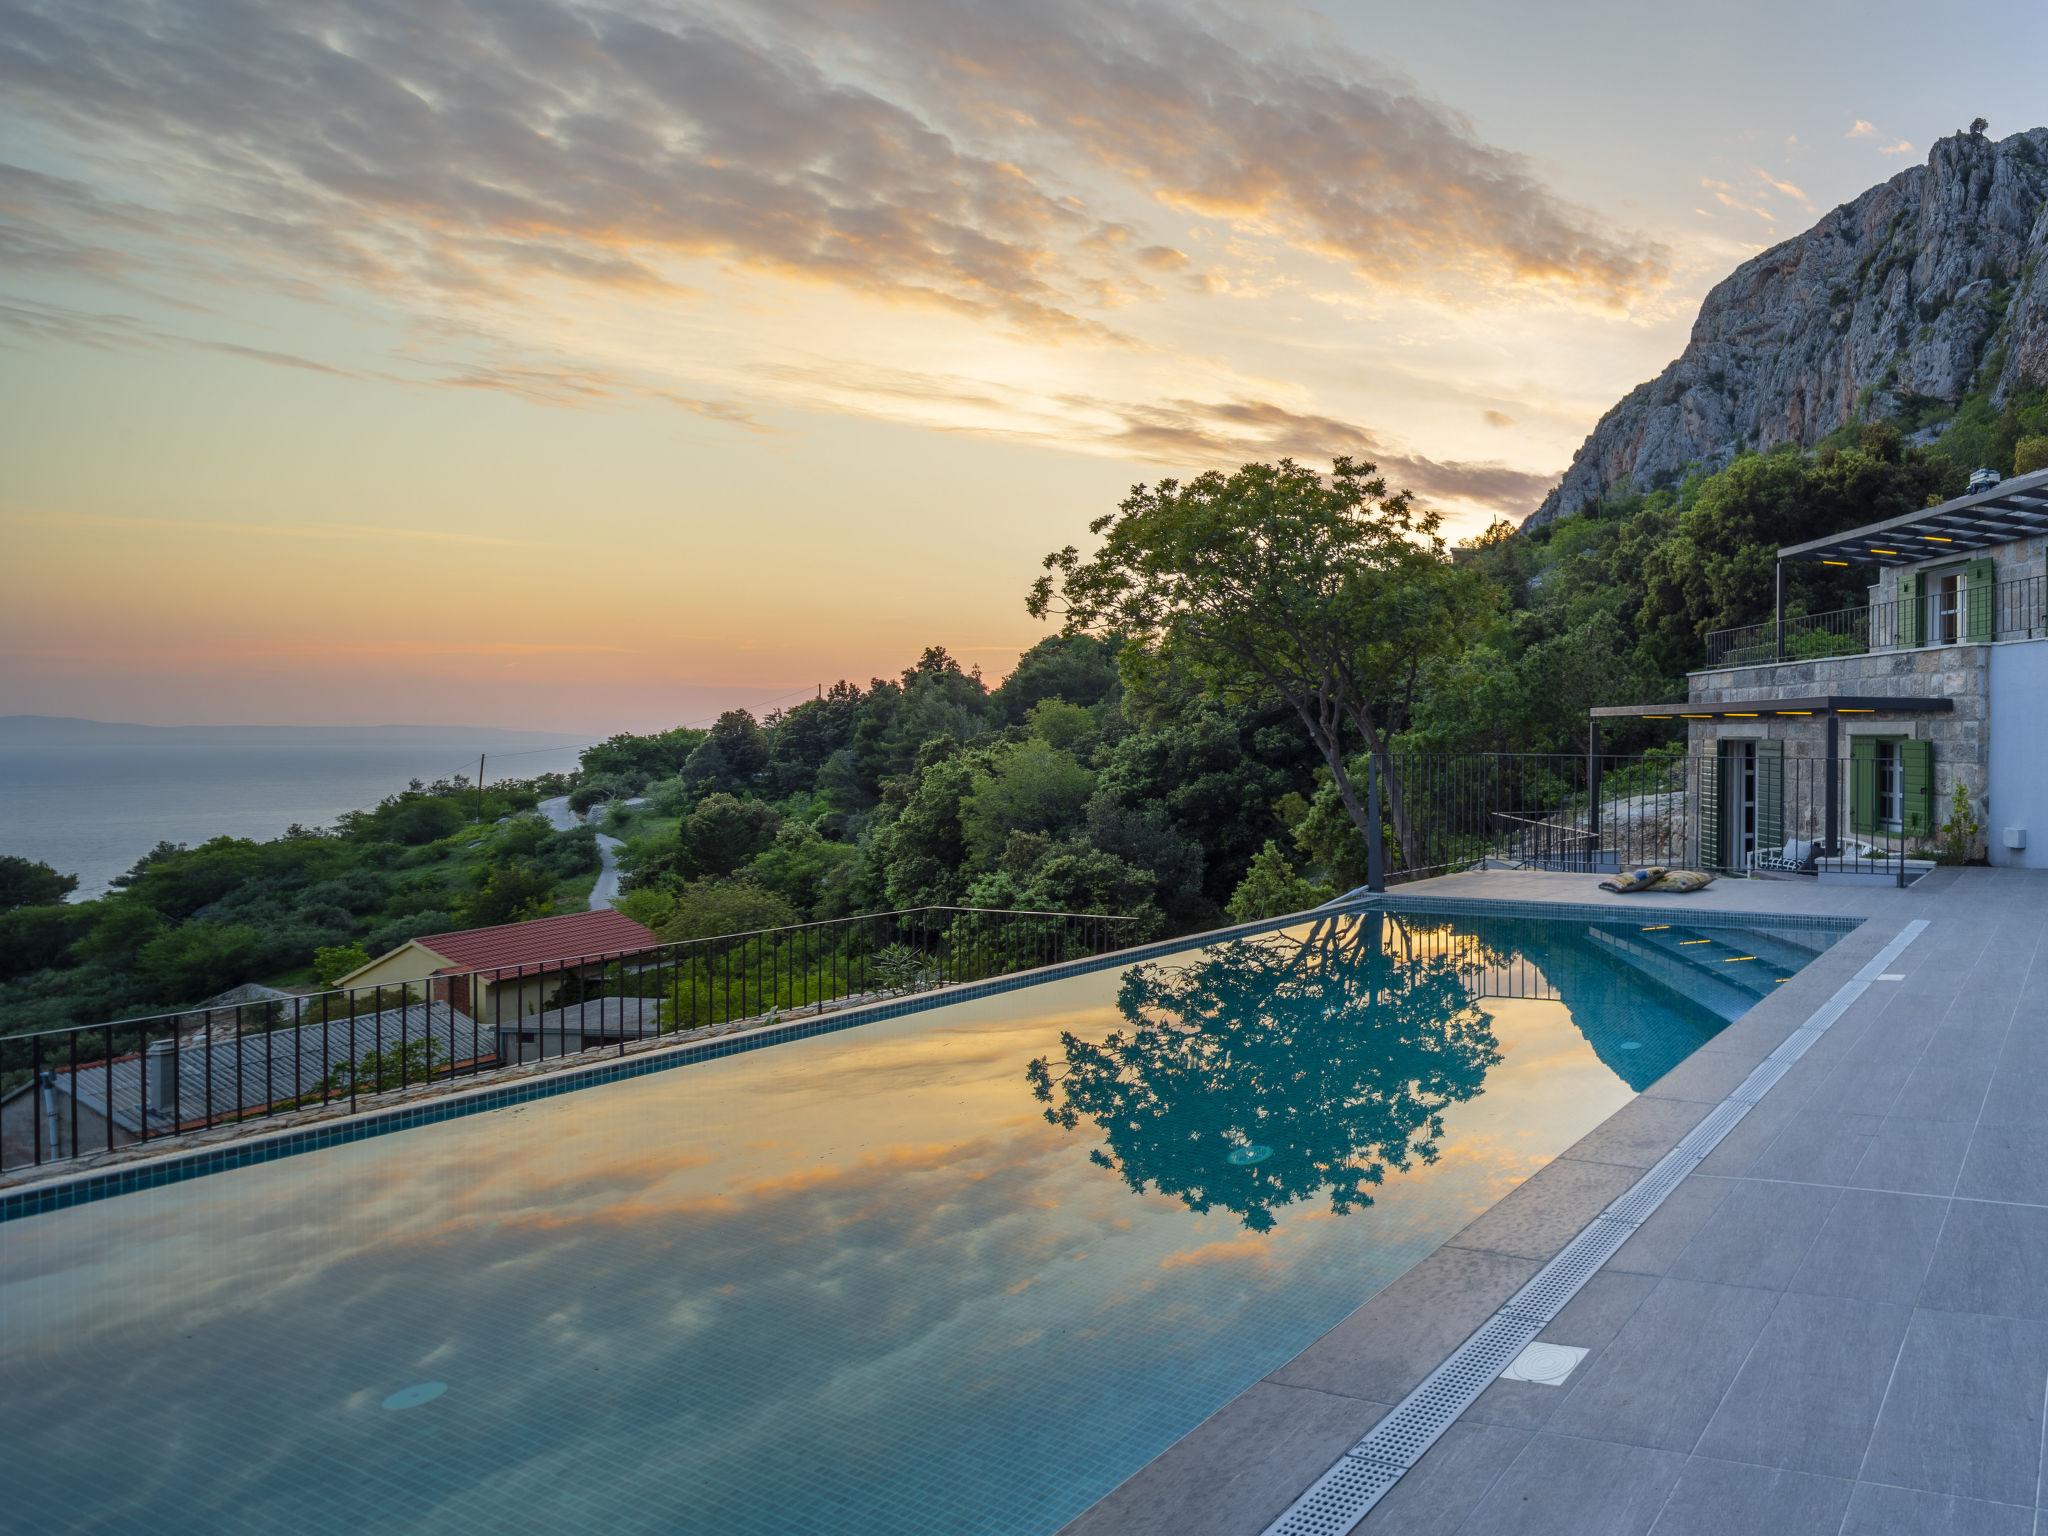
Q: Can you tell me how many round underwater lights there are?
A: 3